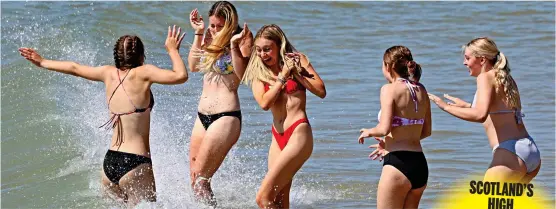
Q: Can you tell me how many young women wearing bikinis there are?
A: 5